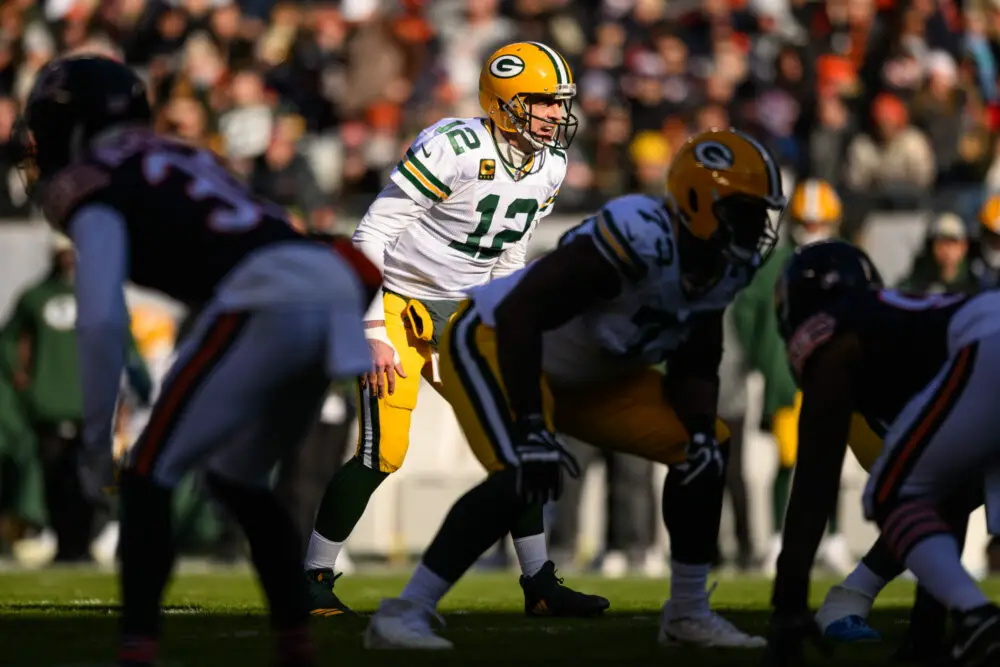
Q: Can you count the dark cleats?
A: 3